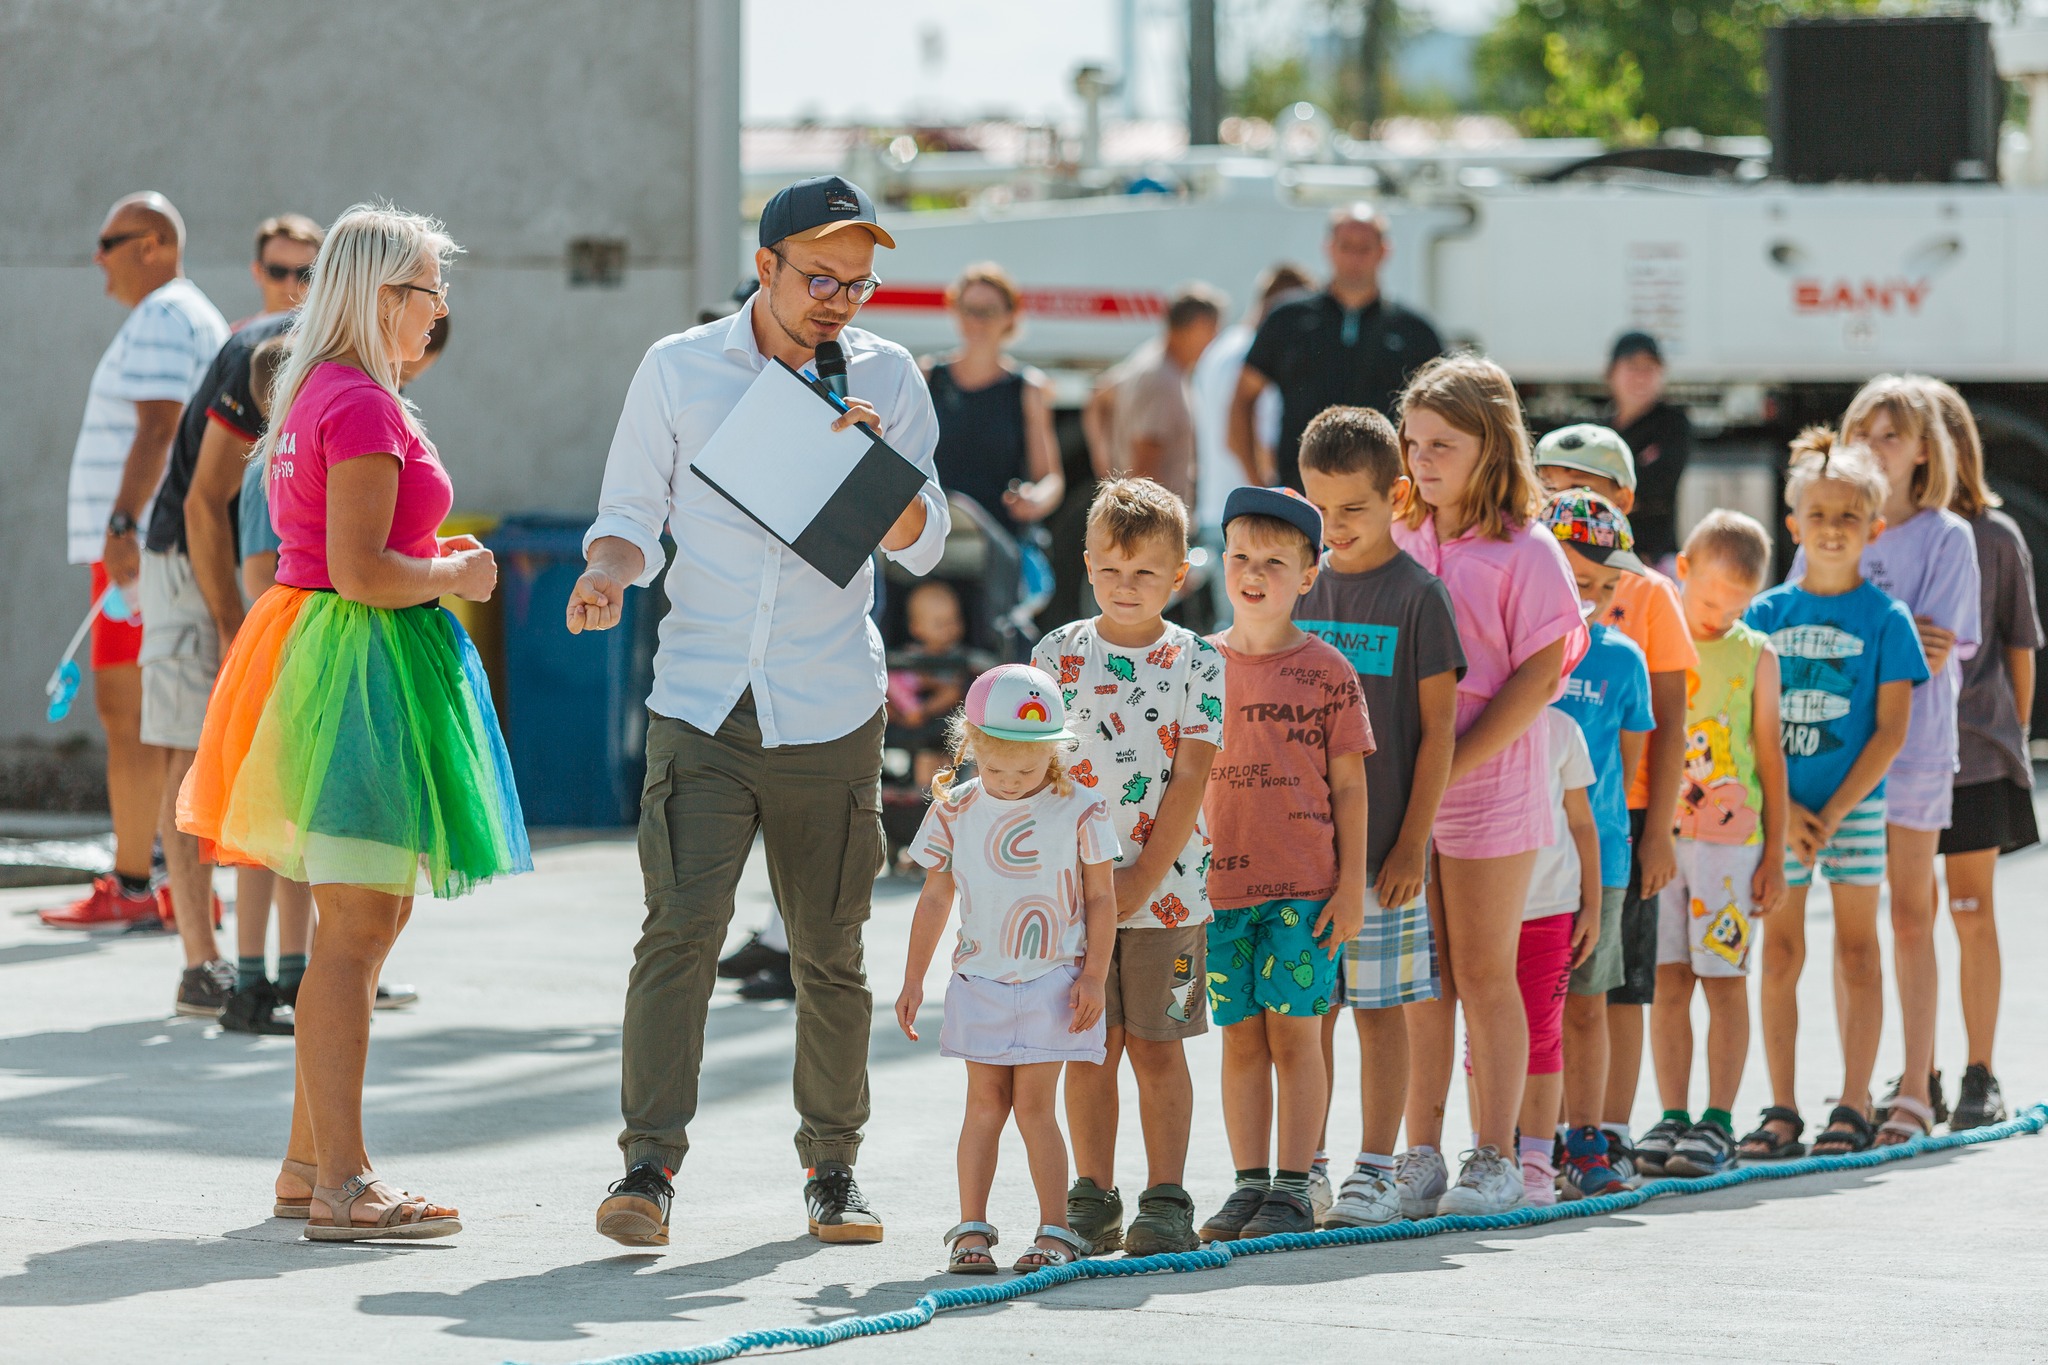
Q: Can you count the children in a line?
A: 12